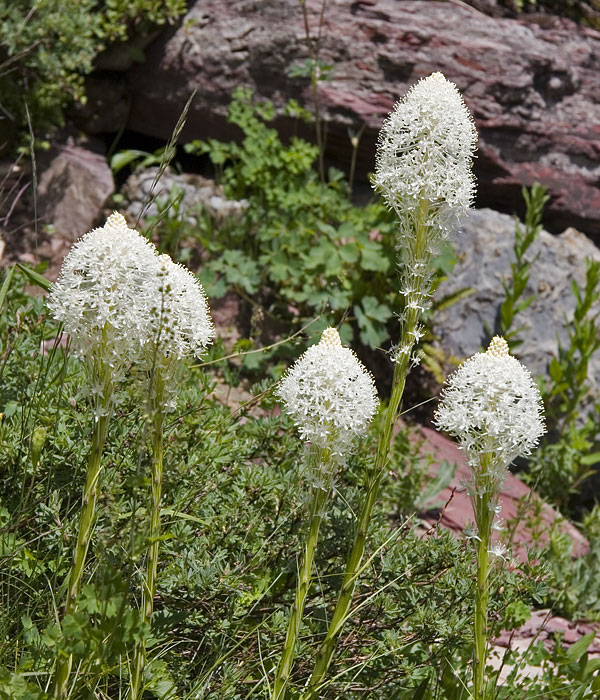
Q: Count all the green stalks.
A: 5